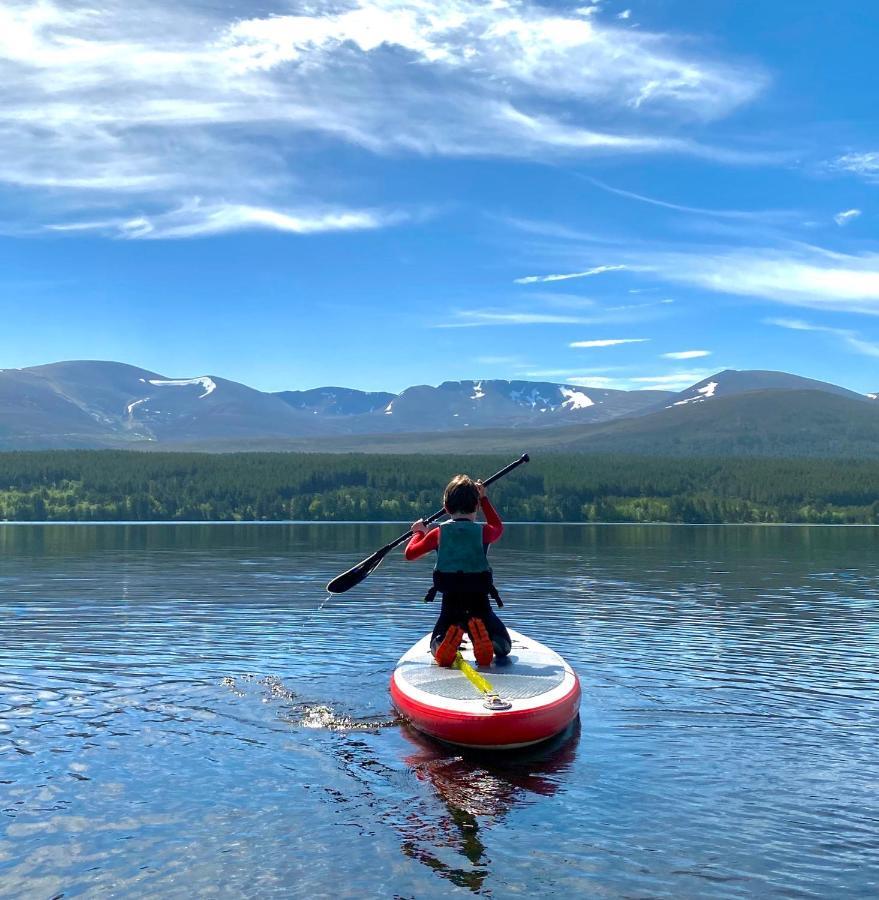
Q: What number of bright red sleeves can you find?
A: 2